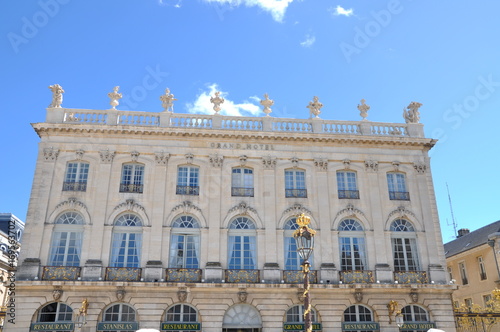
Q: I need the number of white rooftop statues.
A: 8